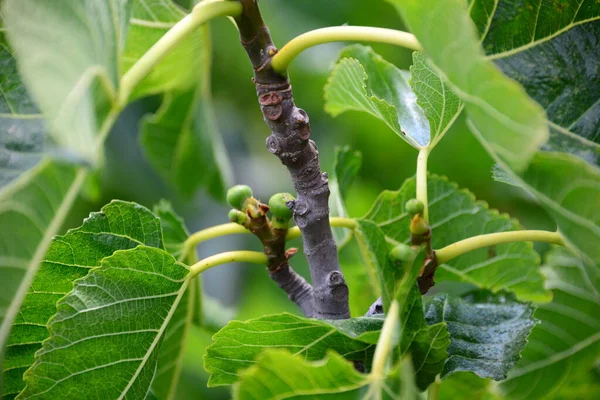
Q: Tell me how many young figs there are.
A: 5